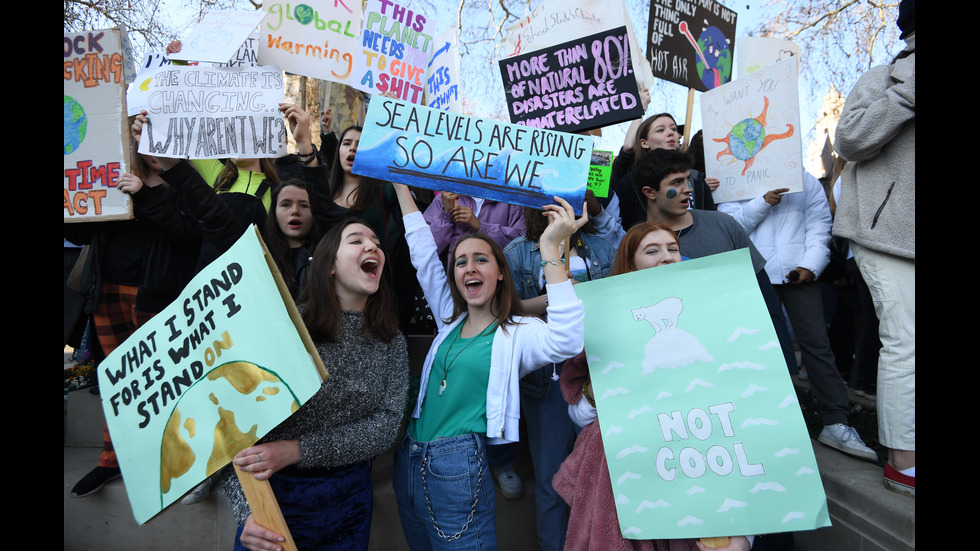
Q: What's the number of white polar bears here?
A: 1